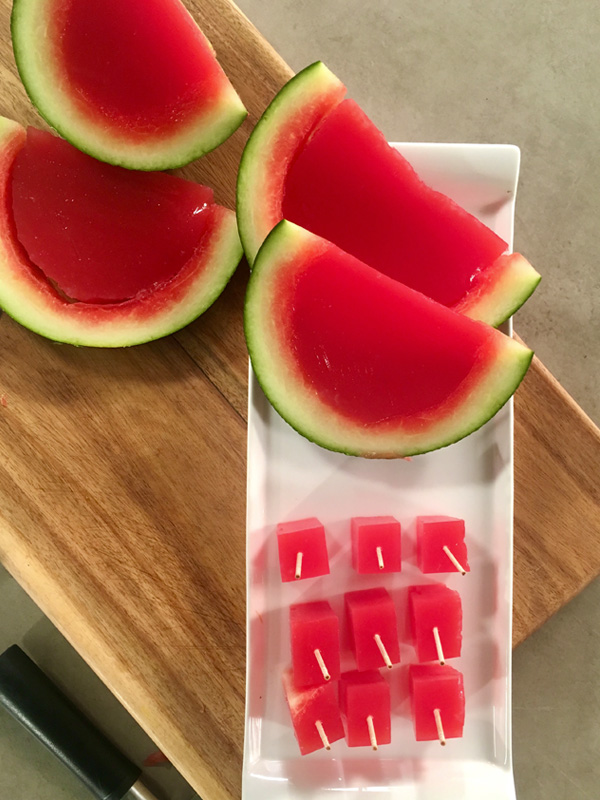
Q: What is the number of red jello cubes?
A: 9